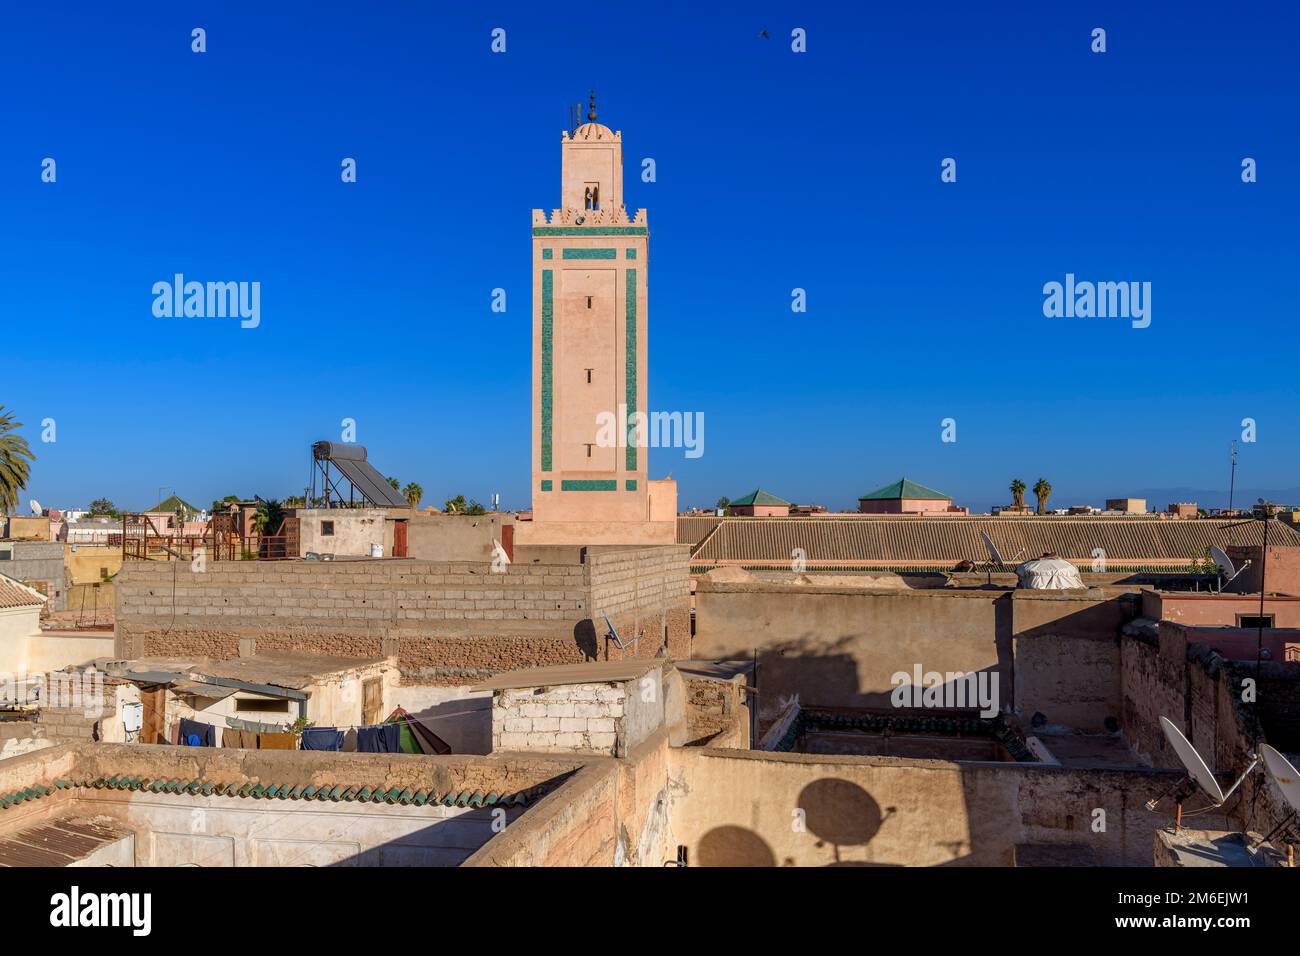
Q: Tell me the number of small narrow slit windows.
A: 3